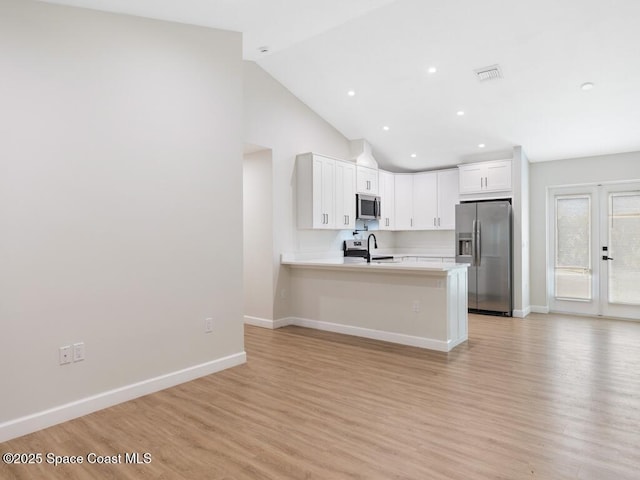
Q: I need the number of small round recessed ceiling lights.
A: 6